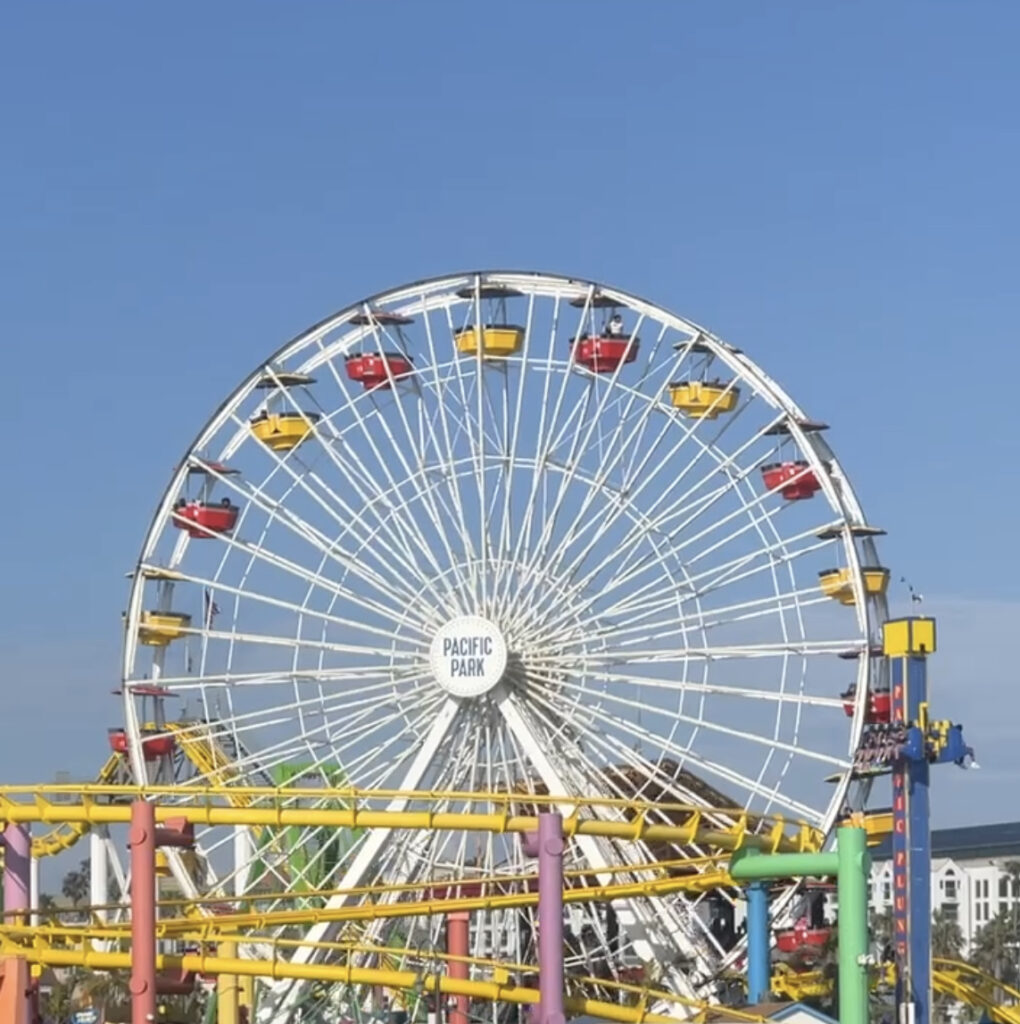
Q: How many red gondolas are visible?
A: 7